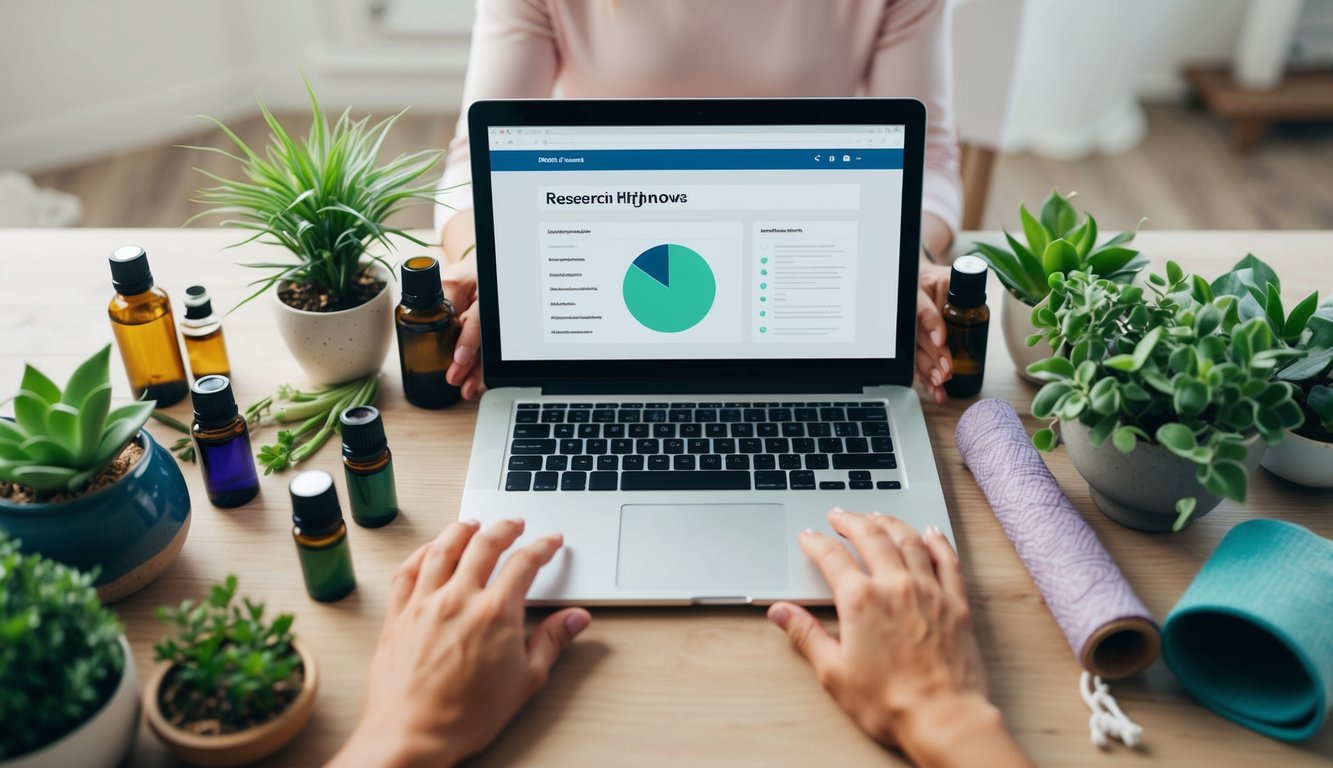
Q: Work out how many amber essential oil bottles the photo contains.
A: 4